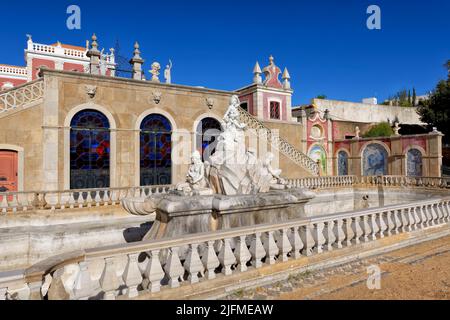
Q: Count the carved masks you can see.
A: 3